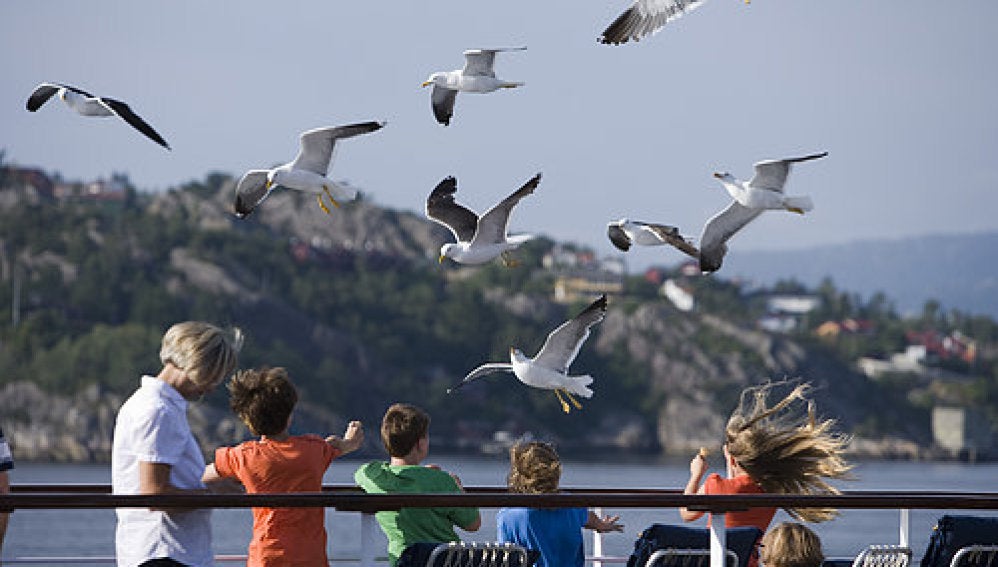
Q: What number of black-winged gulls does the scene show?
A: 8